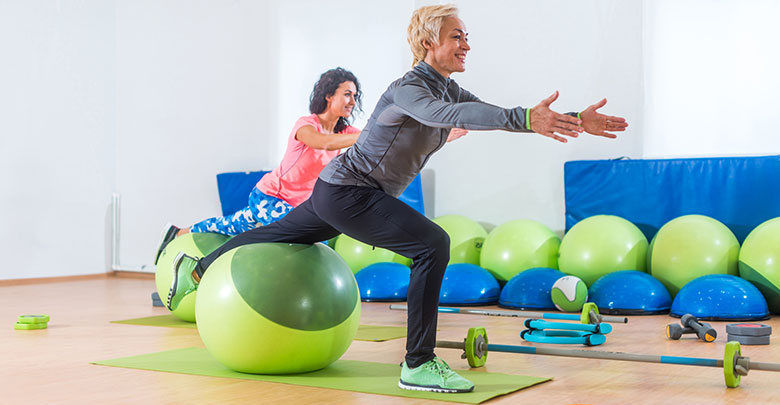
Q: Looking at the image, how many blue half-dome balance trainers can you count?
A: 5